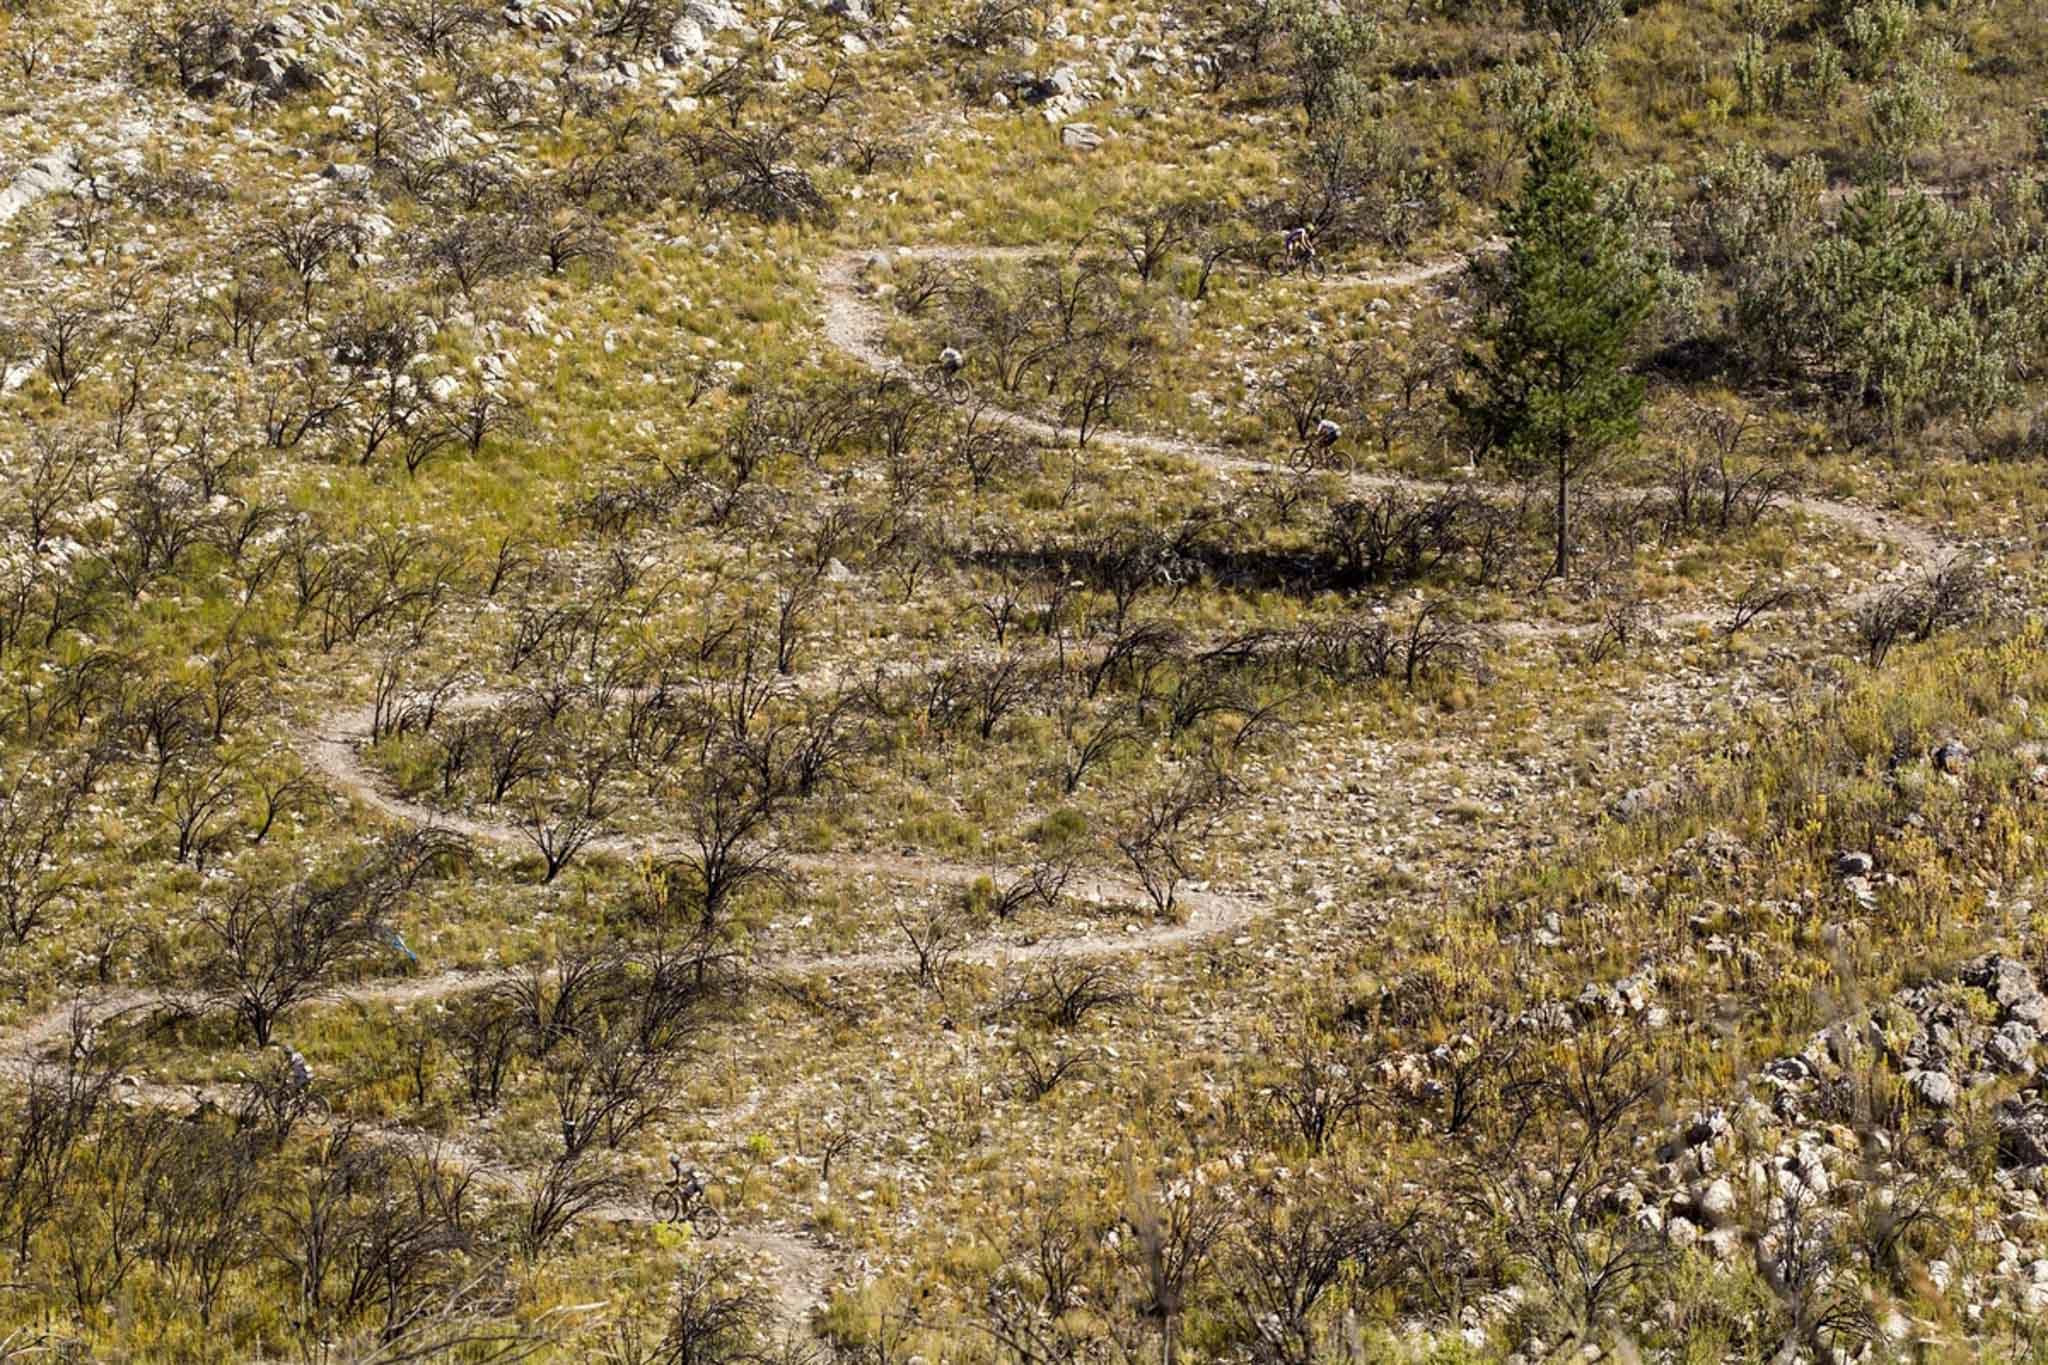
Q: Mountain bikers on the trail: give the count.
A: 5